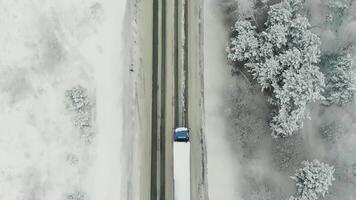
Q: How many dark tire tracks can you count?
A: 4